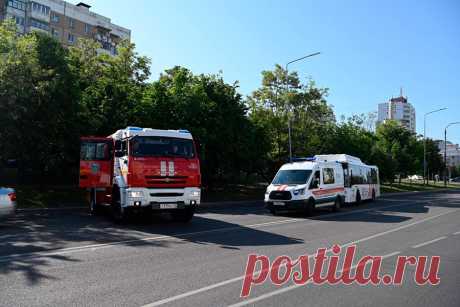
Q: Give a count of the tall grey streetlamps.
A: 3